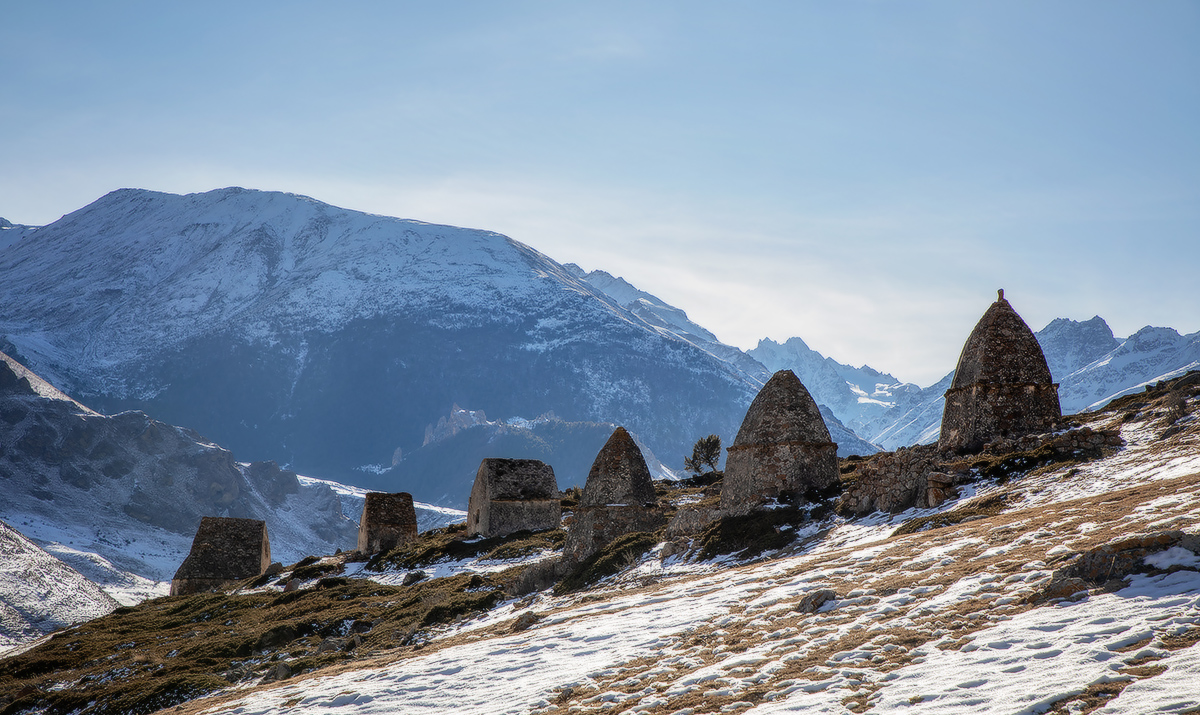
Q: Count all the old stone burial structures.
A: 6